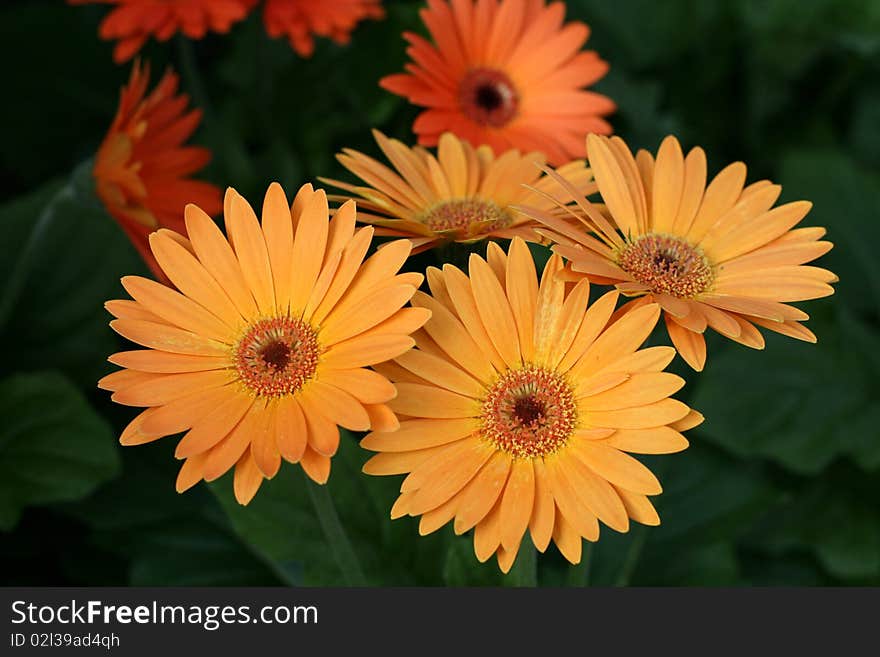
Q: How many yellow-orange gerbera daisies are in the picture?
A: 4